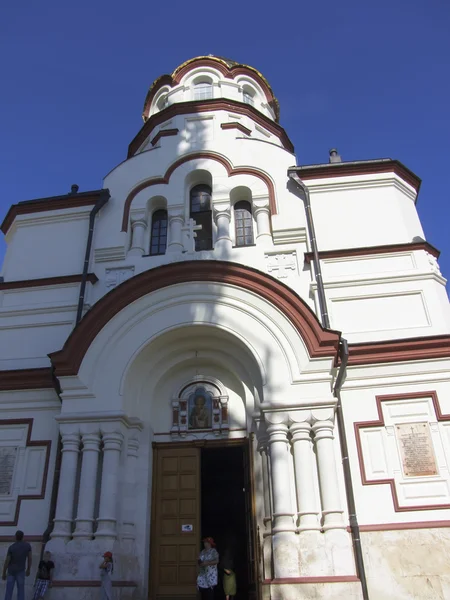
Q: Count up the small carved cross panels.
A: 2